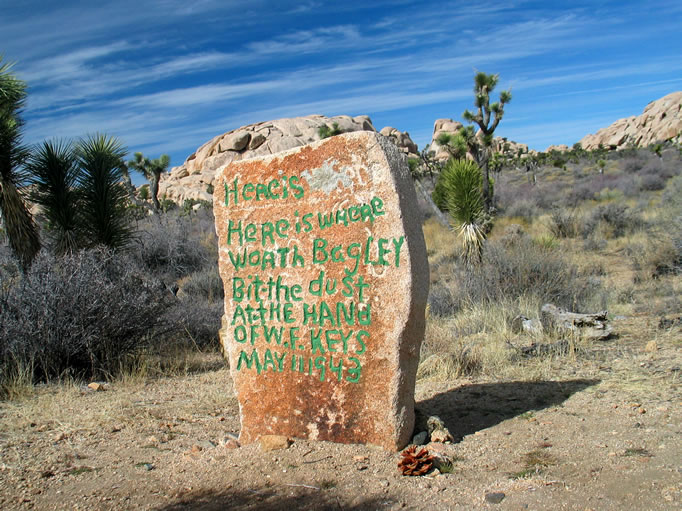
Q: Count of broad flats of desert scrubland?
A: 1